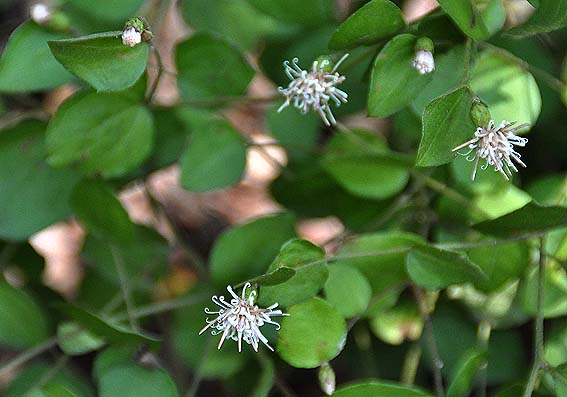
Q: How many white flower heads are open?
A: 3